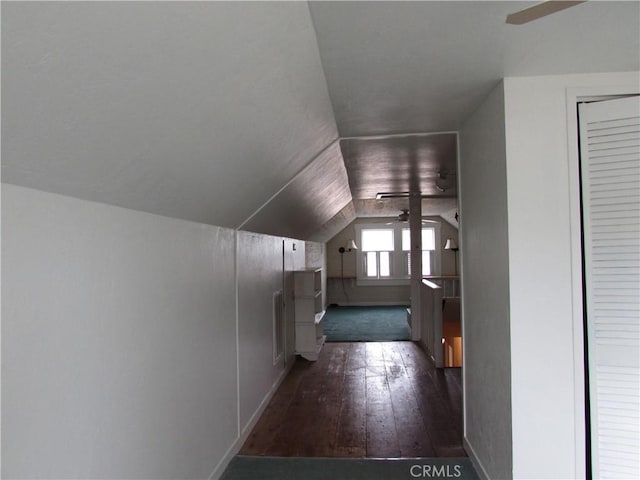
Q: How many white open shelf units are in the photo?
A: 1